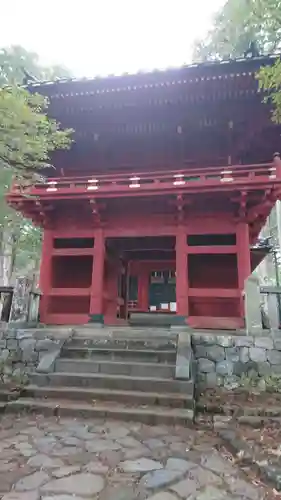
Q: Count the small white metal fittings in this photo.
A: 12